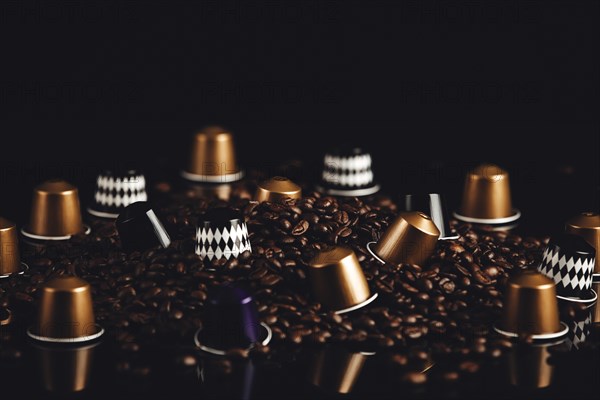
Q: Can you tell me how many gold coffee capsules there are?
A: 10